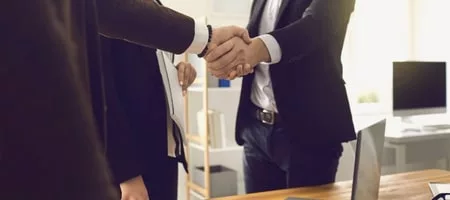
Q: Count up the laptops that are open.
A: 1